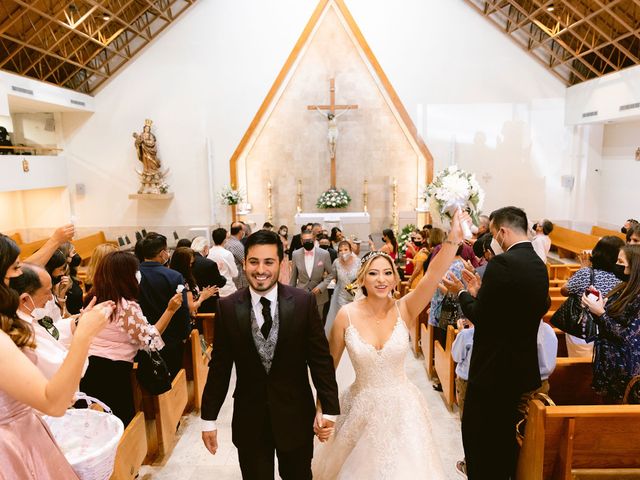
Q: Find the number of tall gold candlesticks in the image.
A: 4